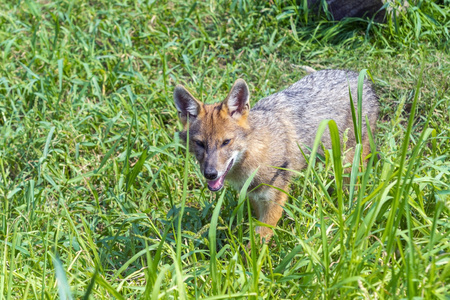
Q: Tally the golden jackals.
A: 1